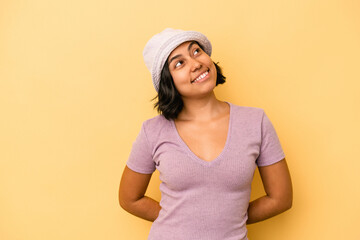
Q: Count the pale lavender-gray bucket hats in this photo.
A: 1